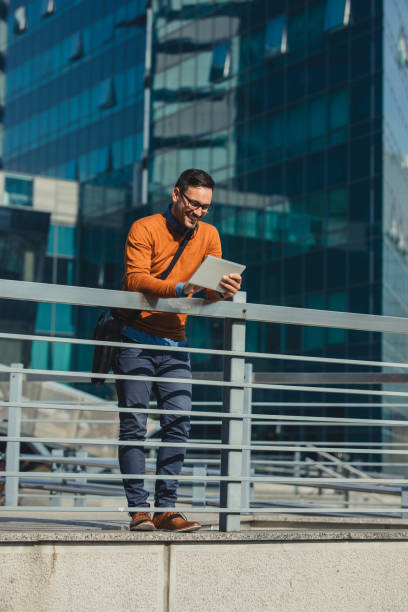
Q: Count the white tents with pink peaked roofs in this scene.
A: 0